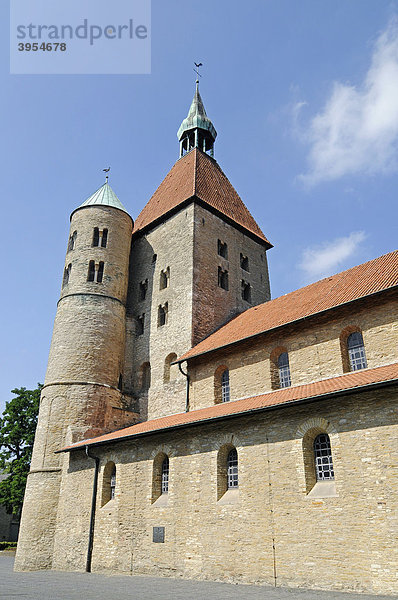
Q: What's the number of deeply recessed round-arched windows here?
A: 7